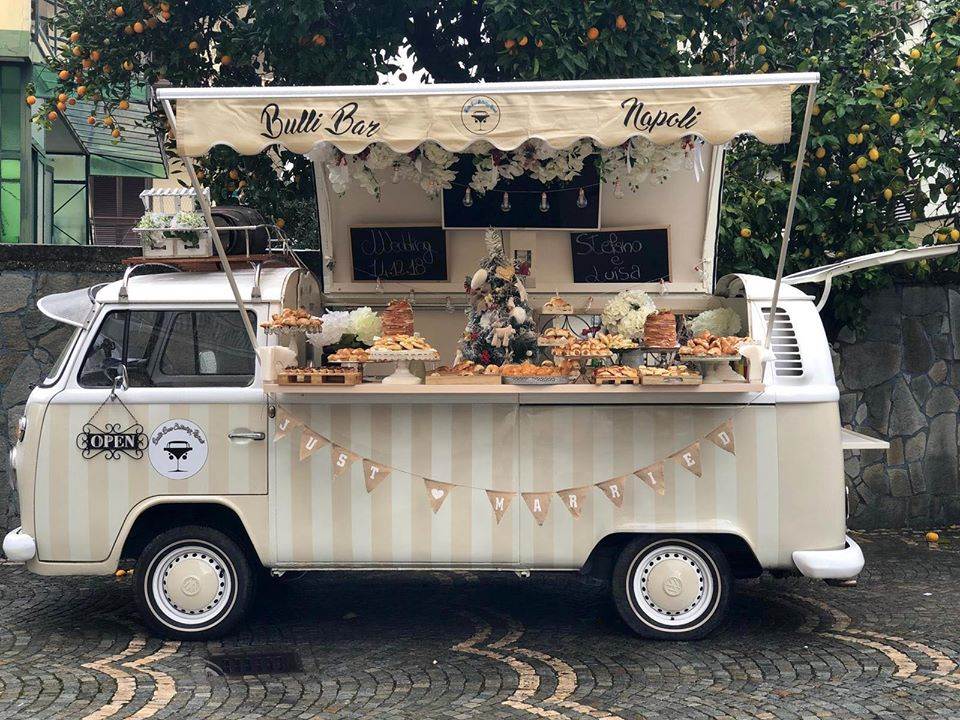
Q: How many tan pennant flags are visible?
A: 12